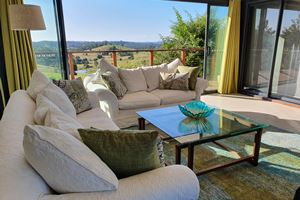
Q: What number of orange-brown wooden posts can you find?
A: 4